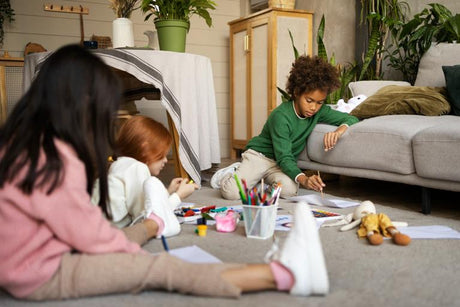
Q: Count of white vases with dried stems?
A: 1